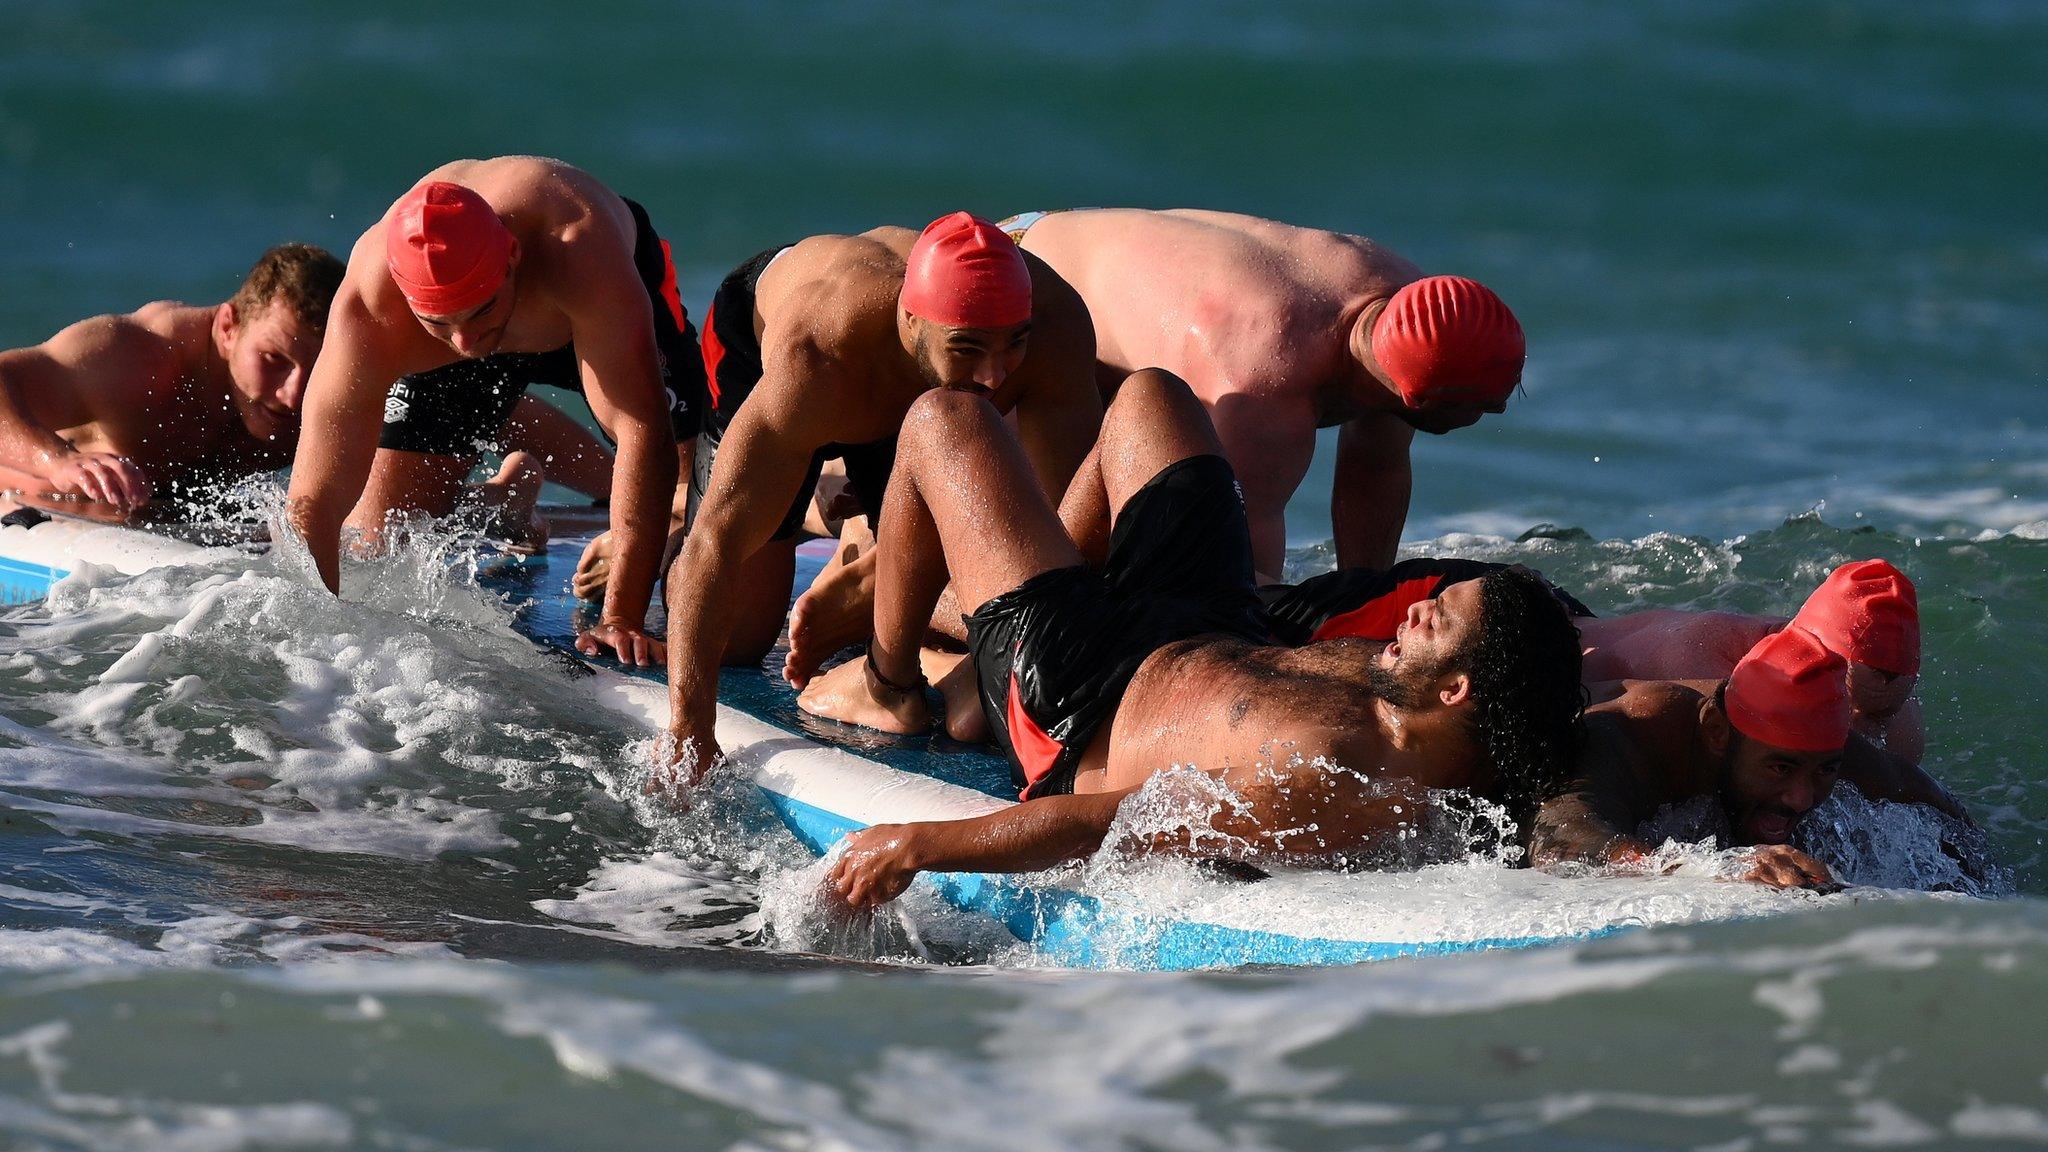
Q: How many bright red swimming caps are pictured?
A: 5